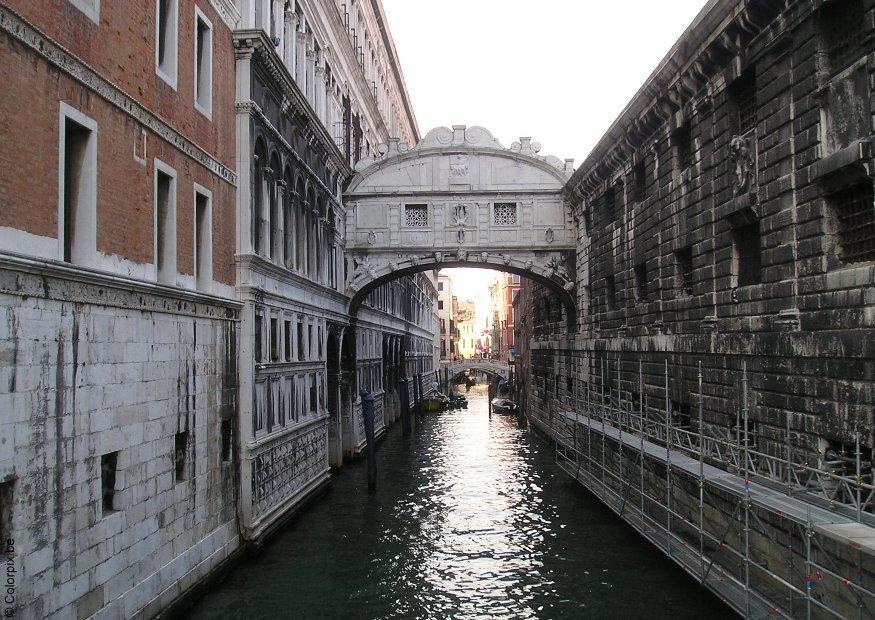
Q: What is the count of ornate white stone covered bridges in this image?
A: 1